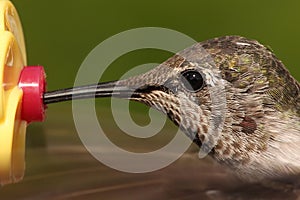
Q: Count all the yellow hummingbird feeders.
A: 1